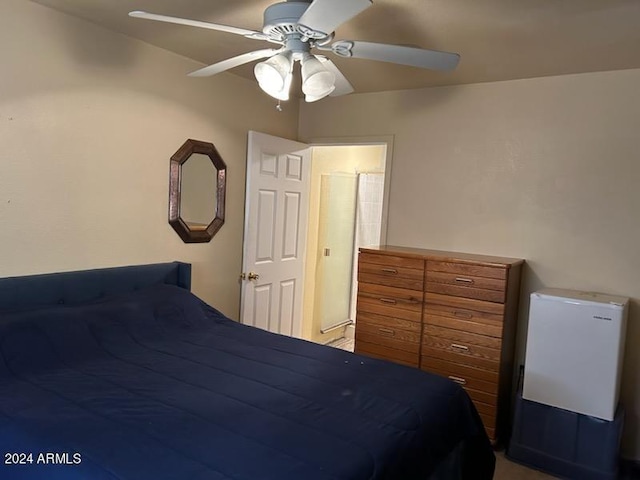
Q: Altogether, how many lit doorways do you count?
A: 1